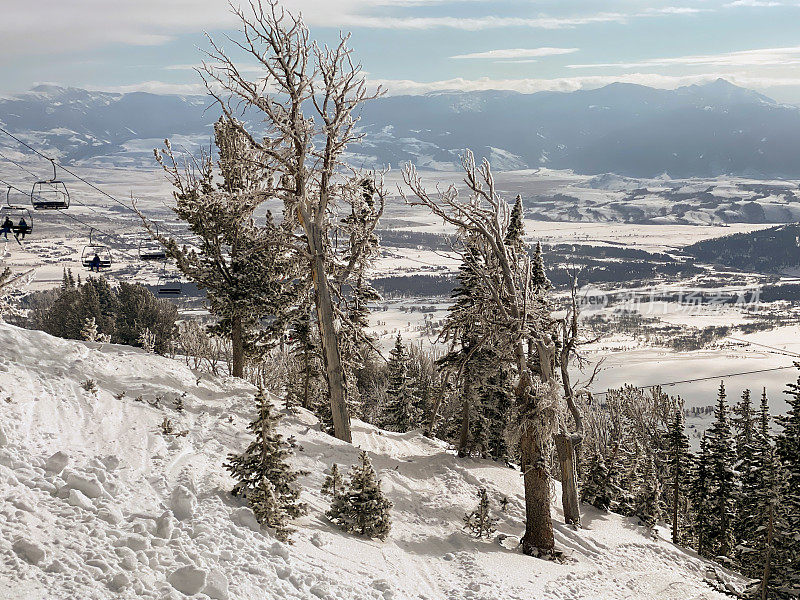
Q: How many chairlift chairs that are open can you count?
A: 3